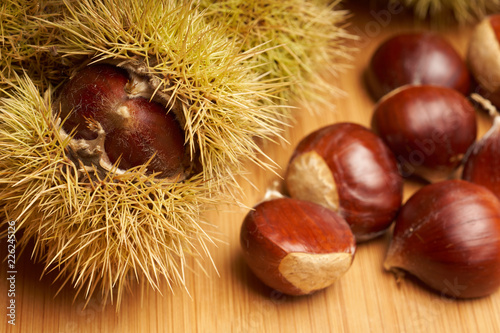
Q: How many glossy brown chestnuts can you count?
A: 9